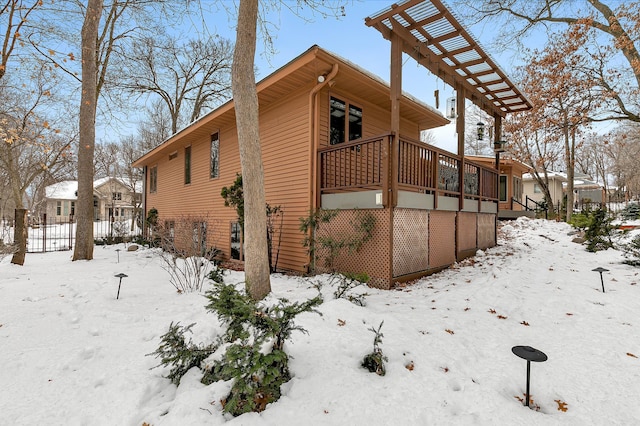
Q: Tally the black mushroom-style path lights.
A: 4